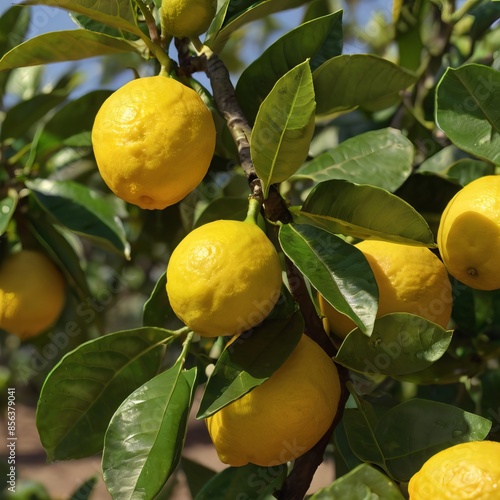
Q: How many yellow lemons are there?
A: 8